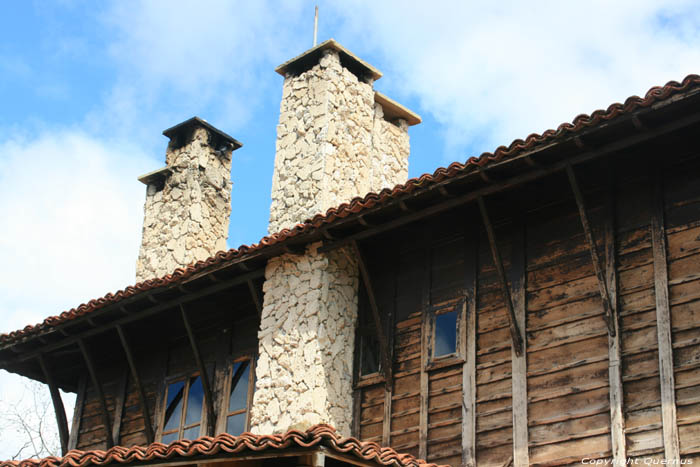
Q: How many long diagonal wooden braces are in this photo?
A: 8